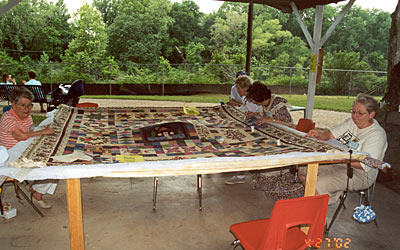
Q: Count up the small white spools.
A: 2